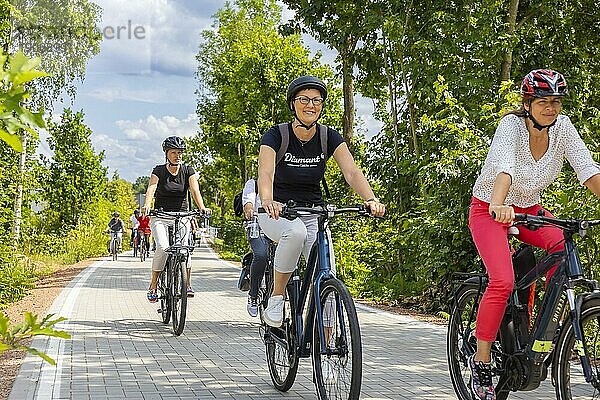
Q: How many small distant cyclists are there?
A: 3